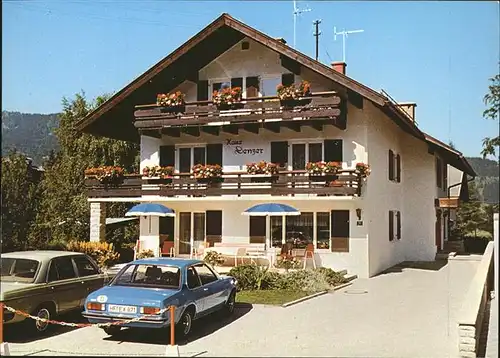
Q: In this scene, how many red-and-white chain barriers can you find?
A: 1